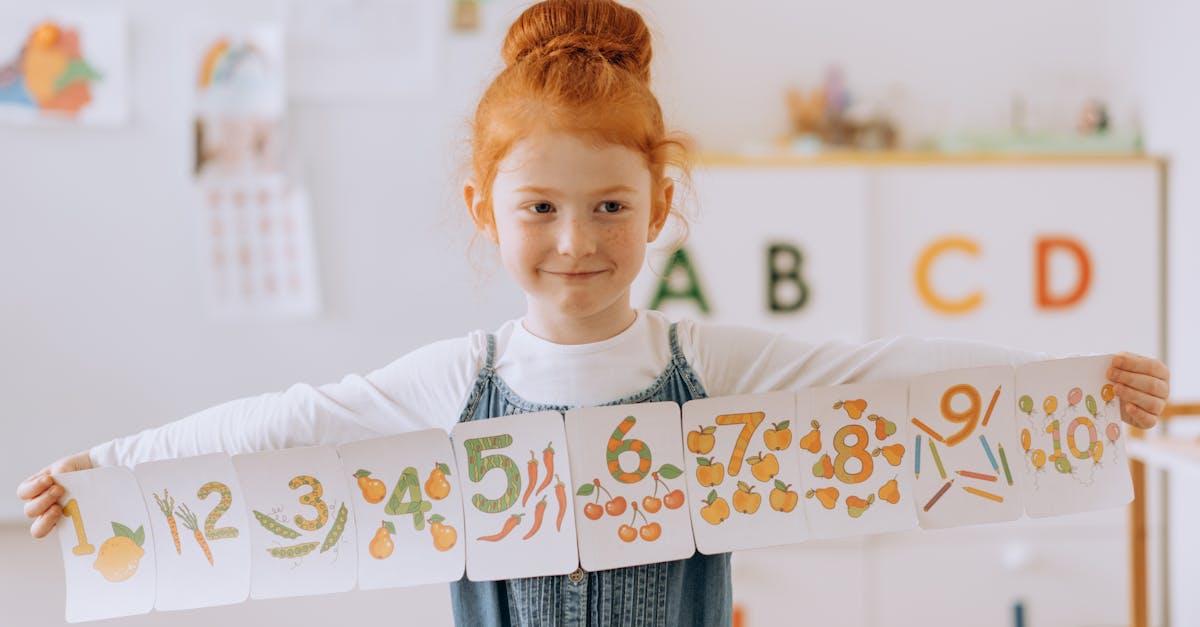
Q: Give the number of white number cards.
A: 10